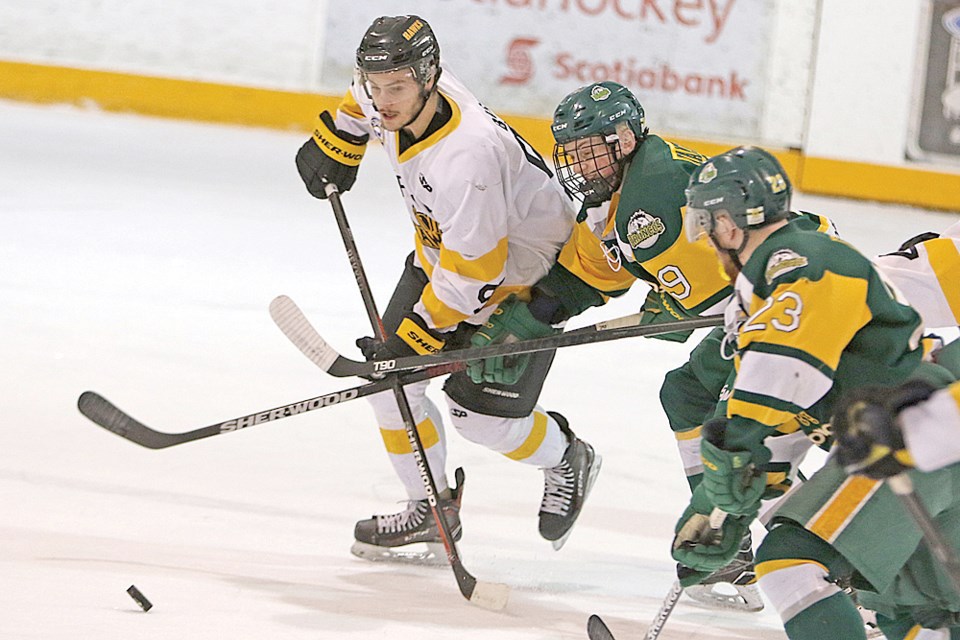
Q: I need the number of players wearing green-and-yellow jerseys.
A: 2